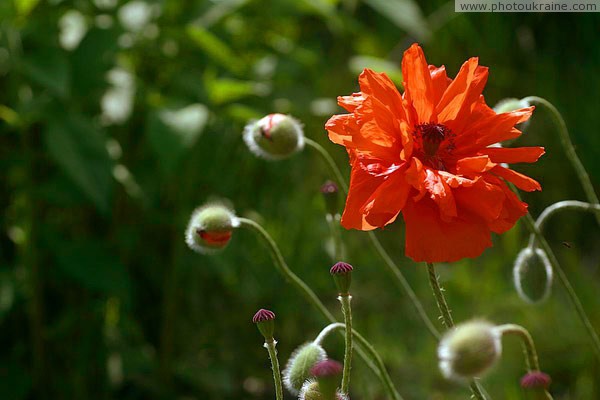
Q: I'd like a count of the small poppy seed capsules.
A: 5